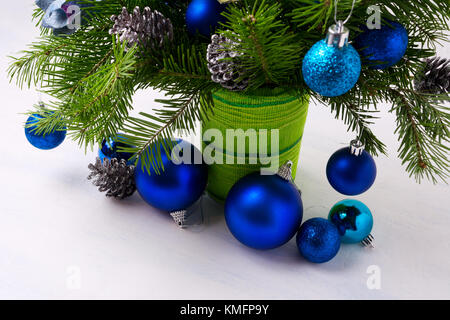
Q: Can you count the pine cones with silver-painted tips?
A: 4